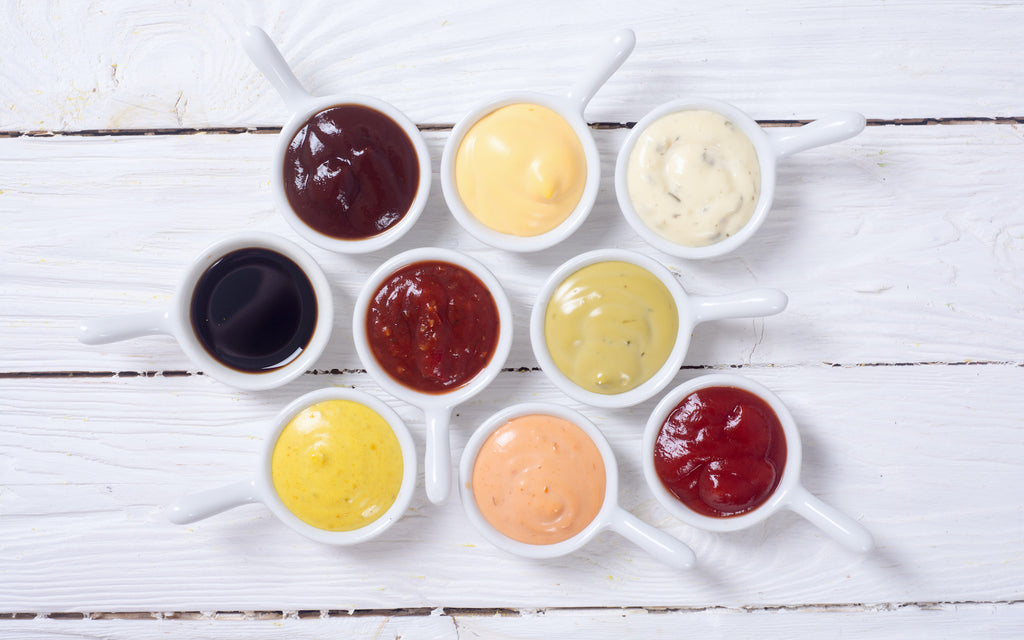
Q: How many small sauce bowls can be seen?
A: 9